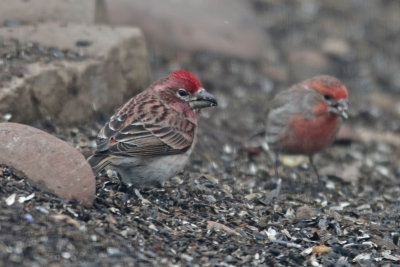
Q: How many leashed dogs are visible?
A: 0